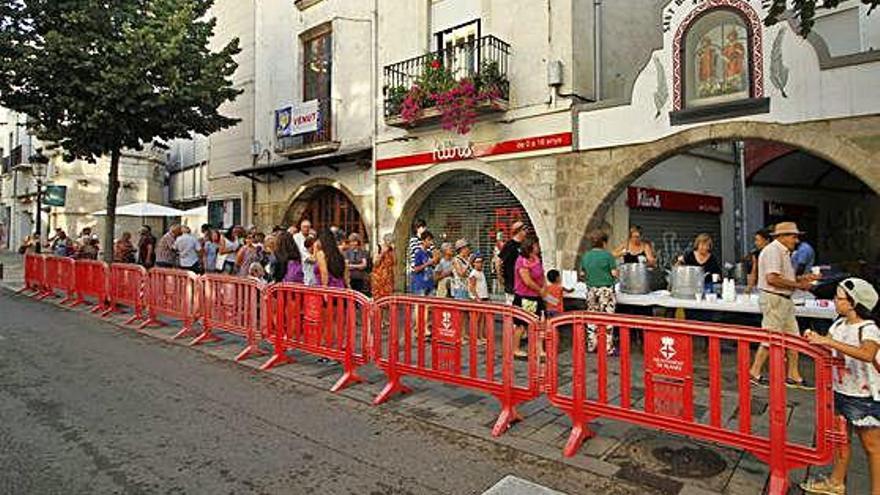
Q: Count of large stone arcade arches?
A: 3